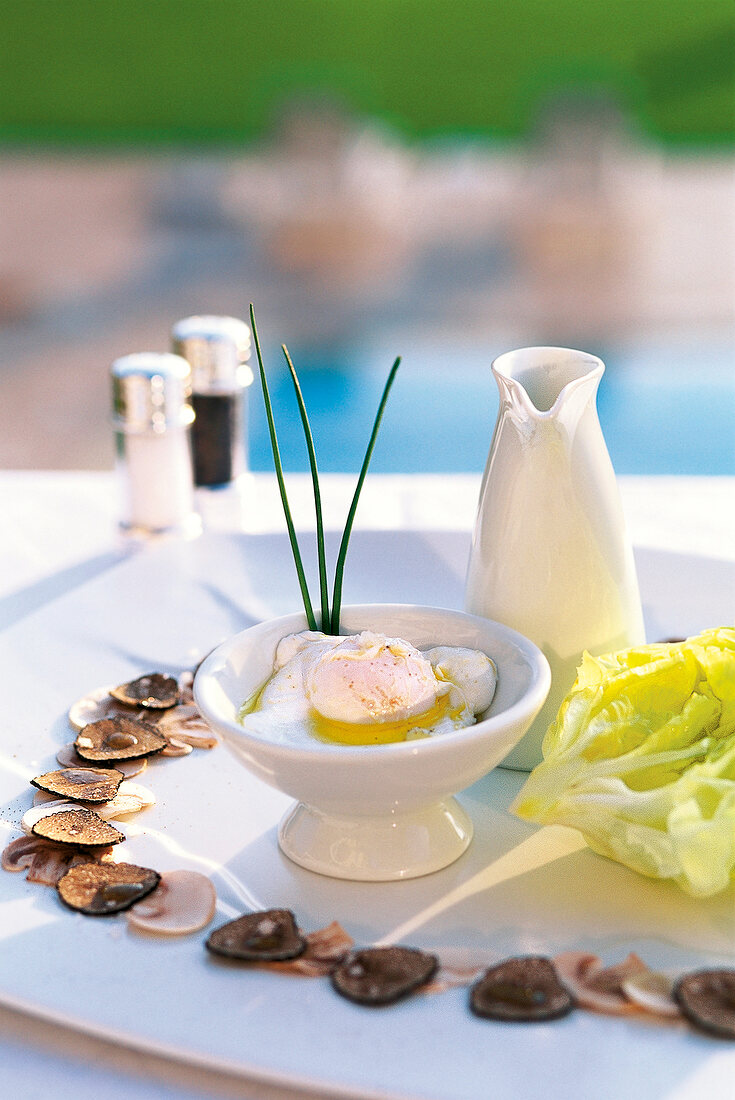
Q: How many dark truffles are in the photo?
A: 9